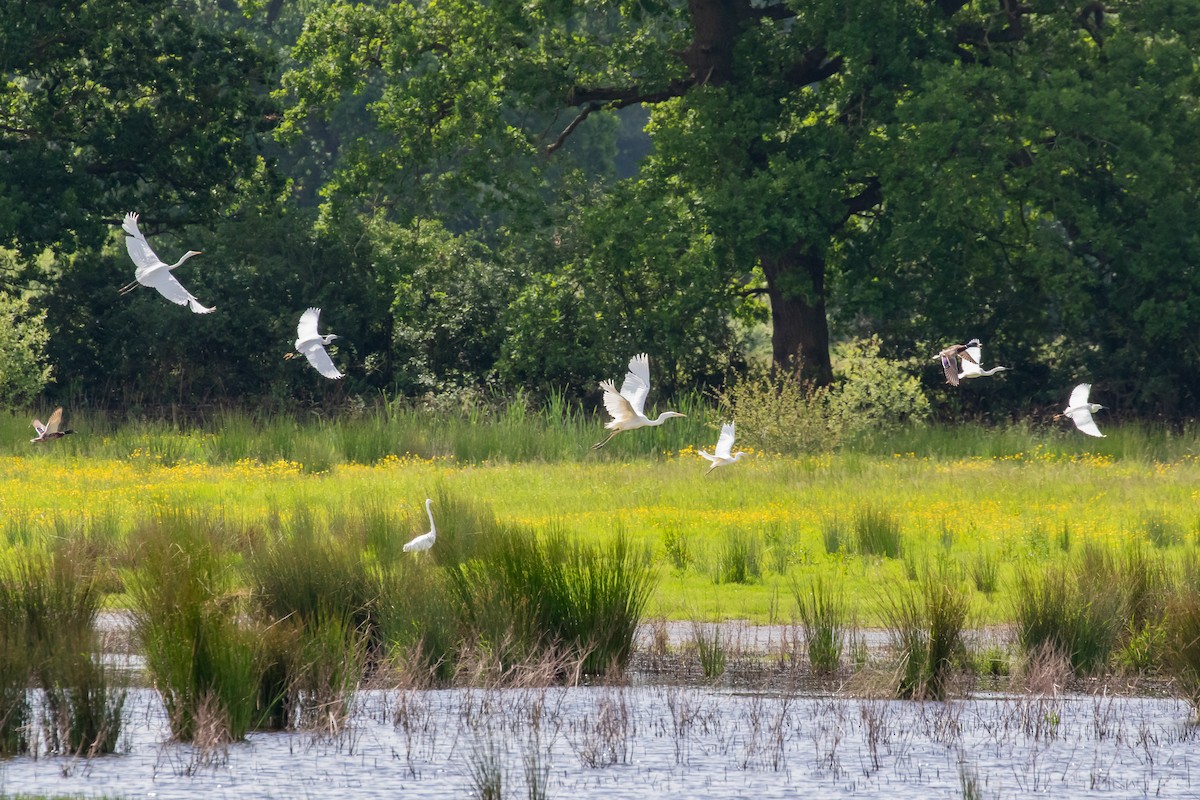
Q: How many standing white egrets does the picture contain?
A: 1